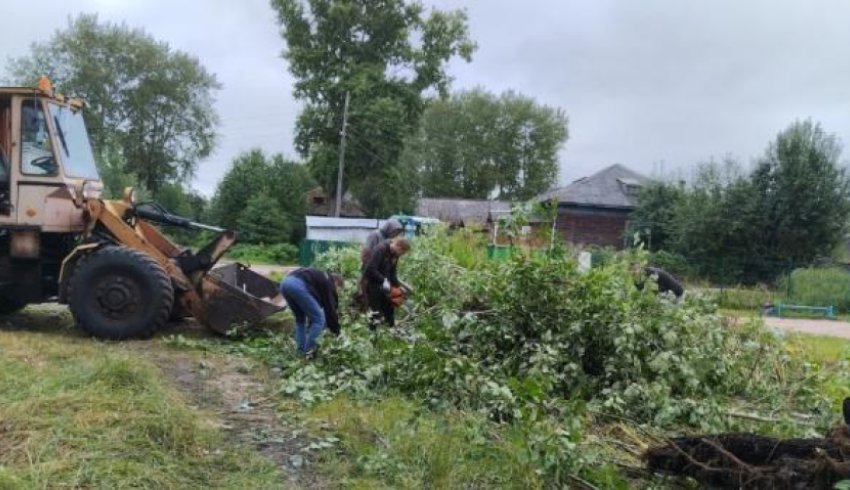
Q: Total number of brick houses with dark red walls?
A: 1